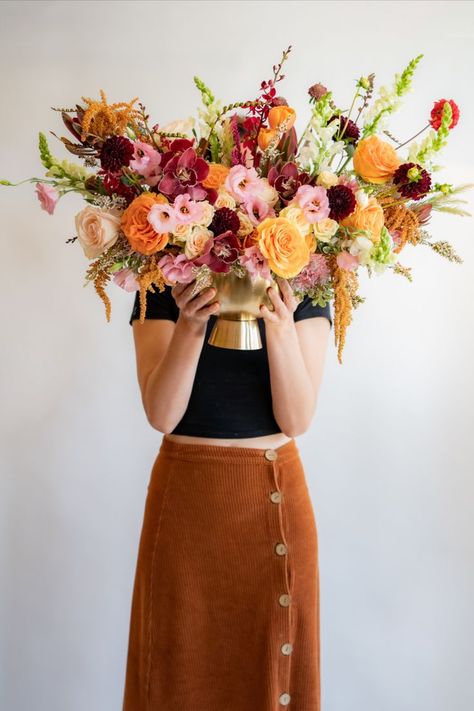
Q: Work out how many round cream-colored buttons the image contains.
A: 6